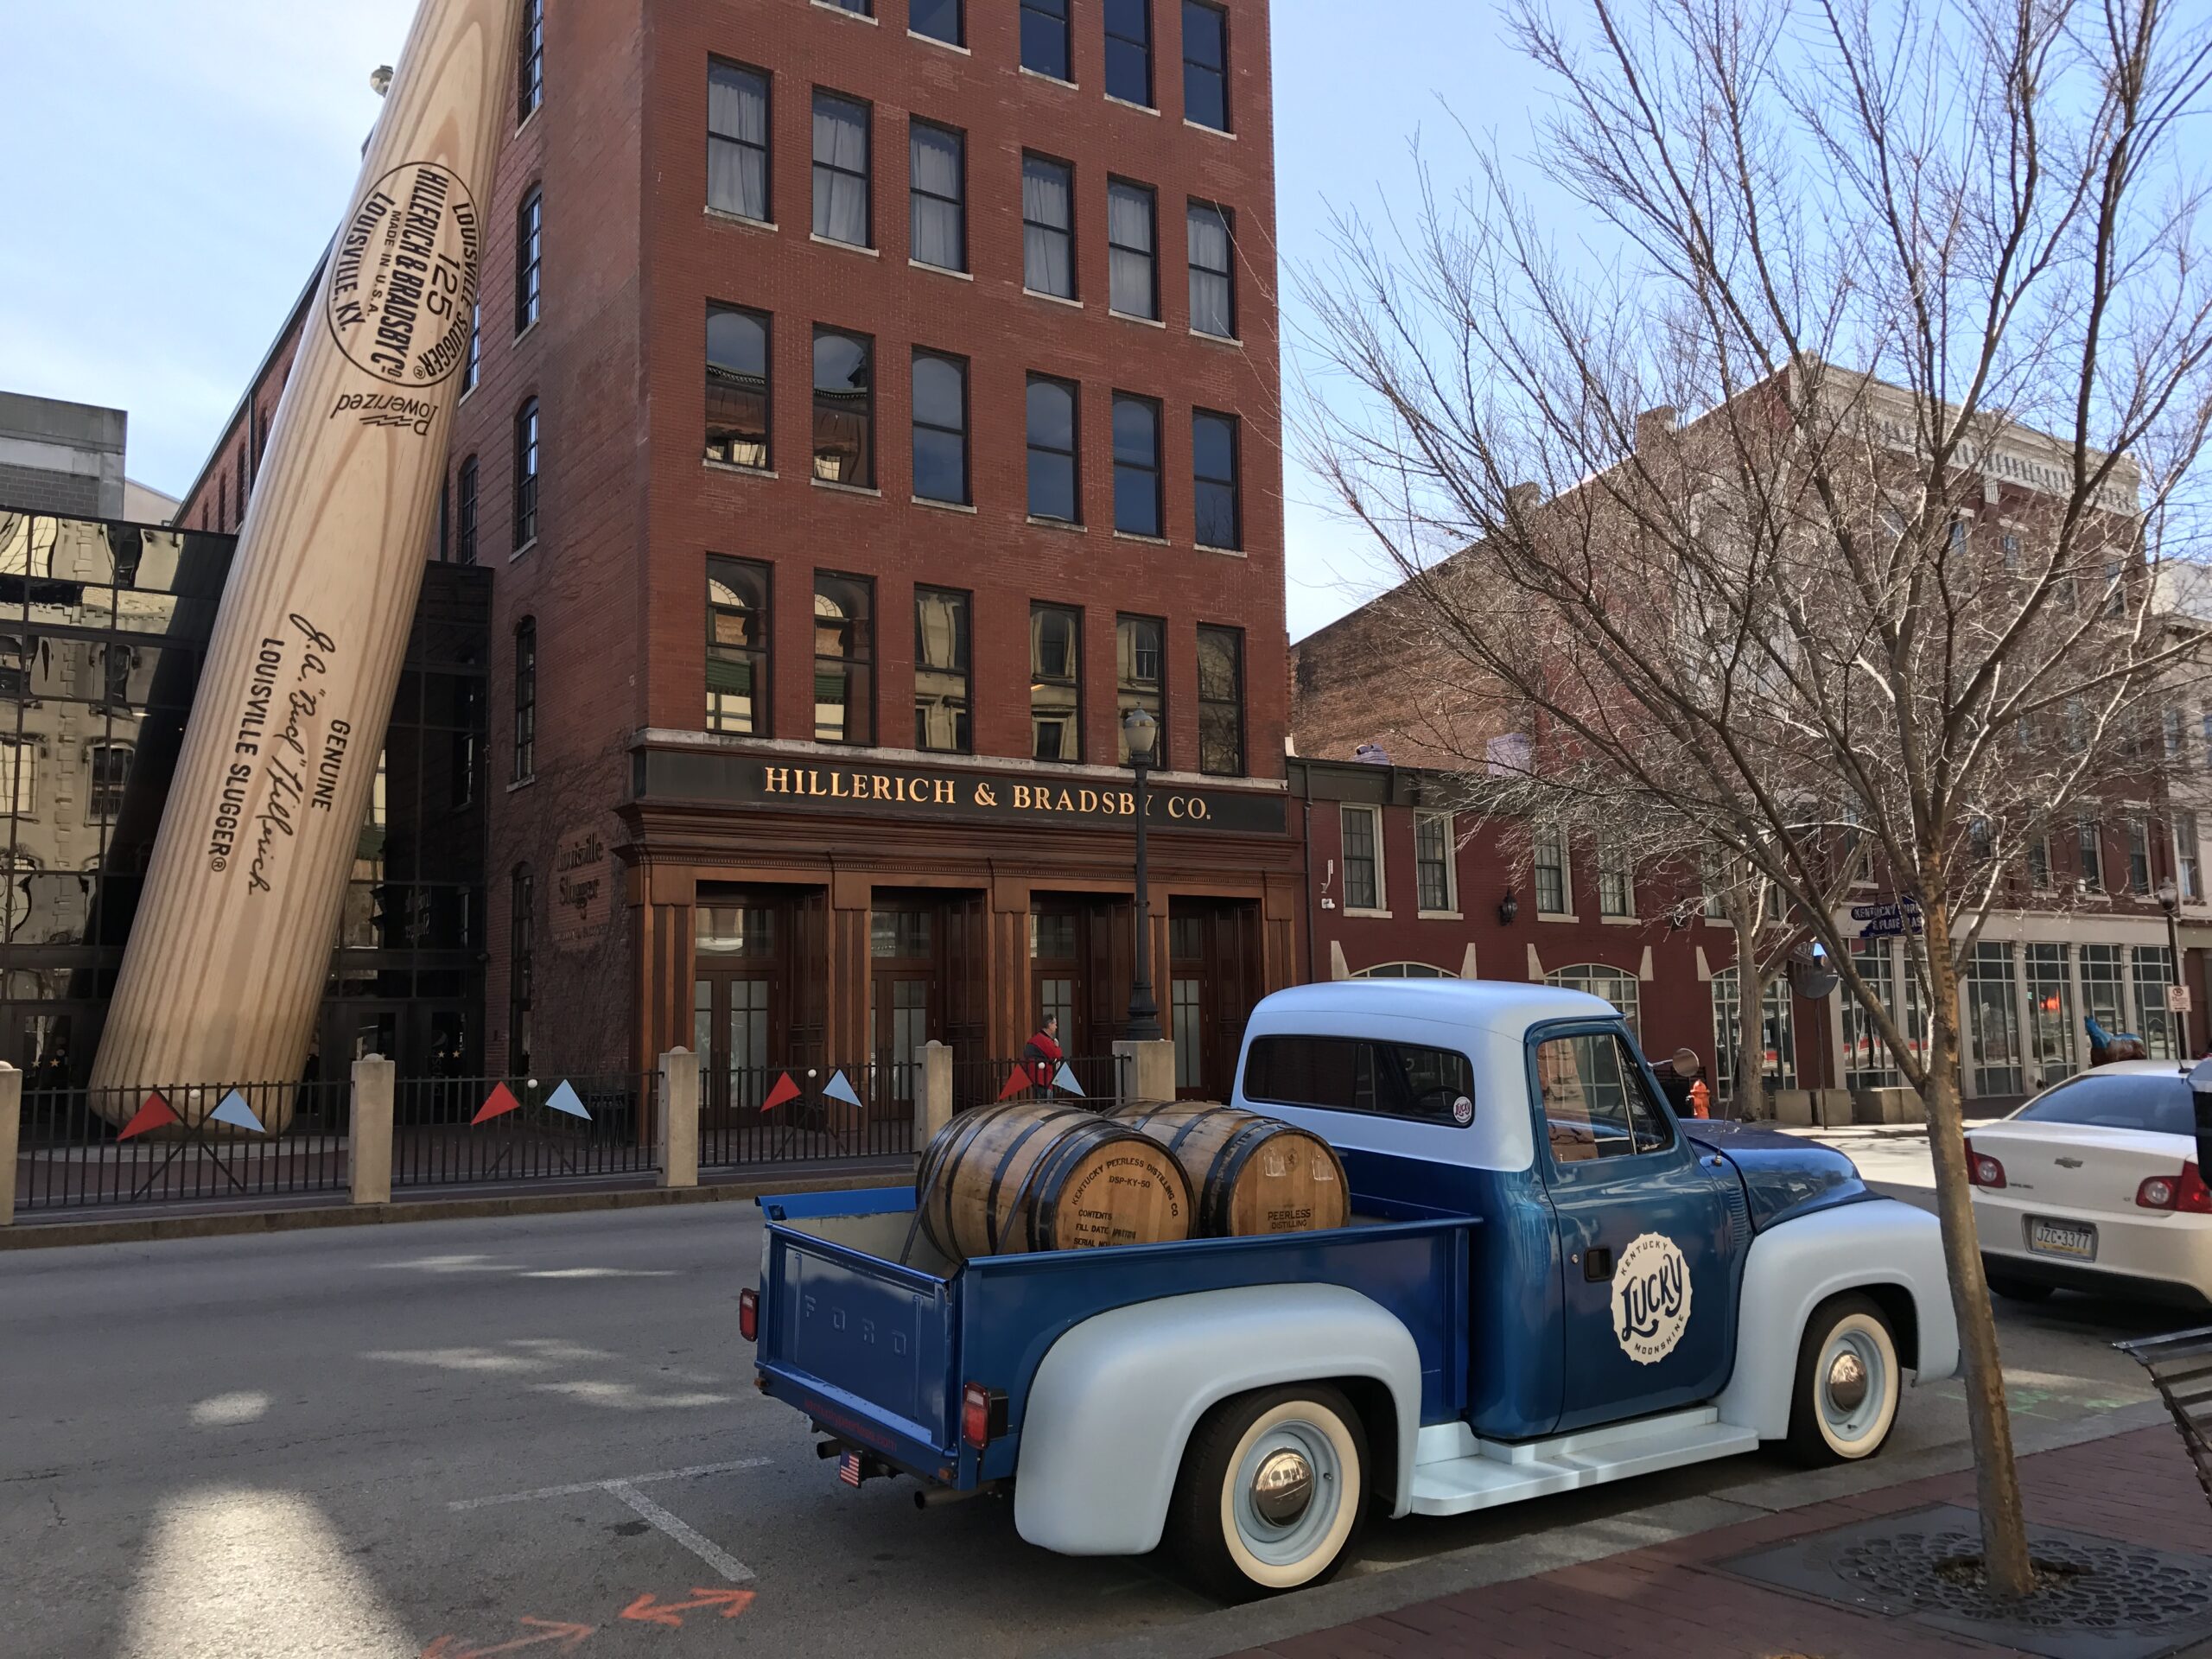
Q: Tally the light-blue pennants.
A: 4